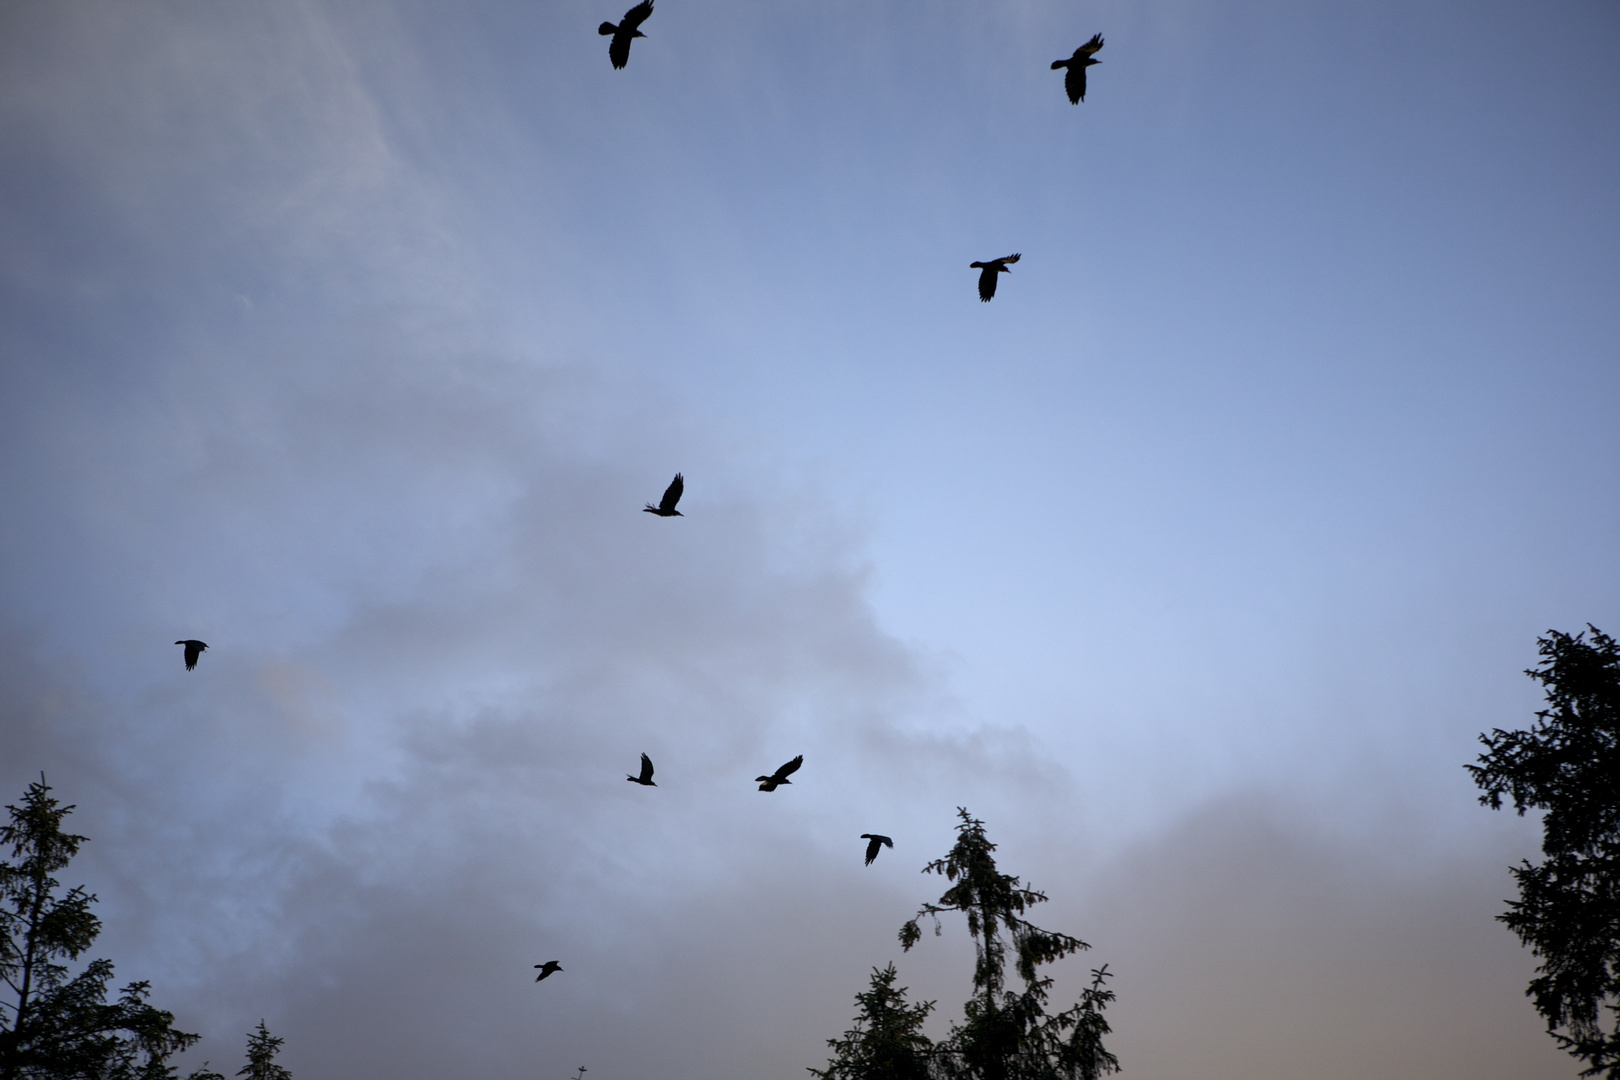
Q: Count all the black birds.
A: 9